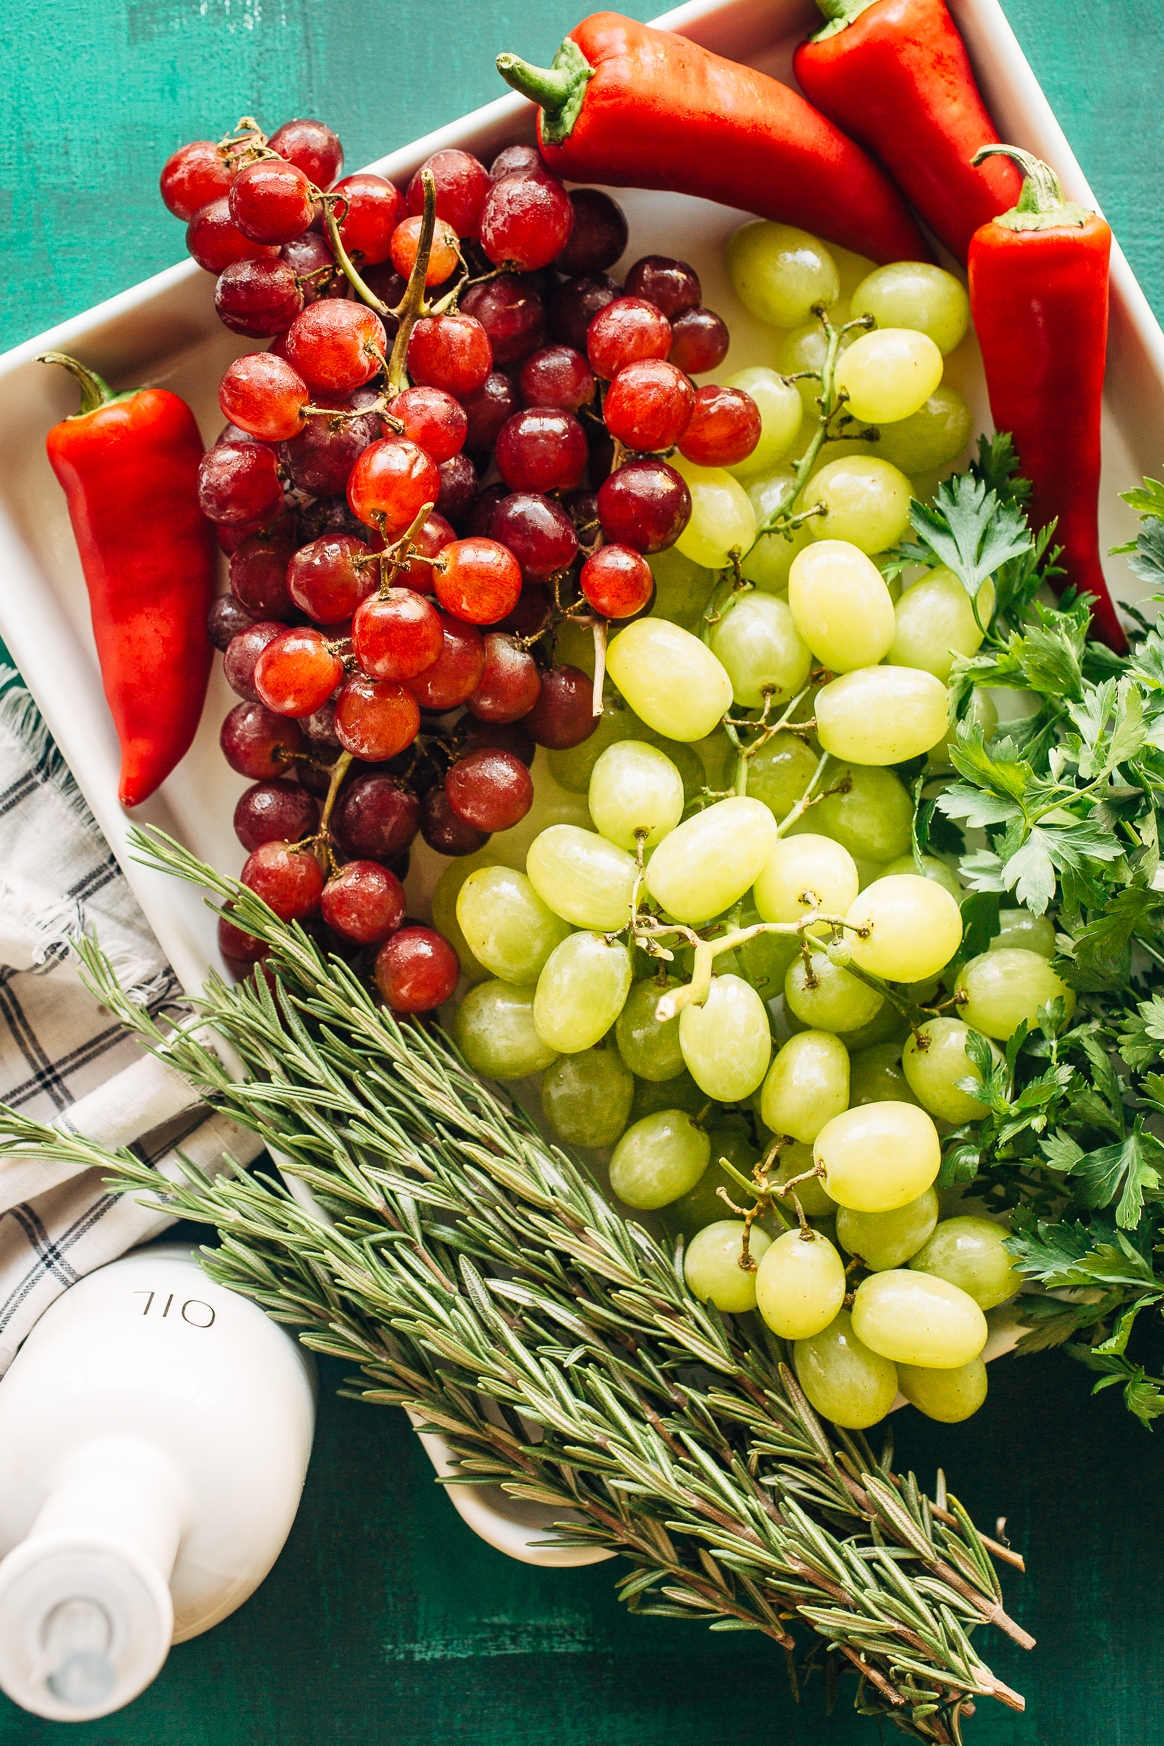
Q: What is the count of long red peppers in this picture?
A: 4